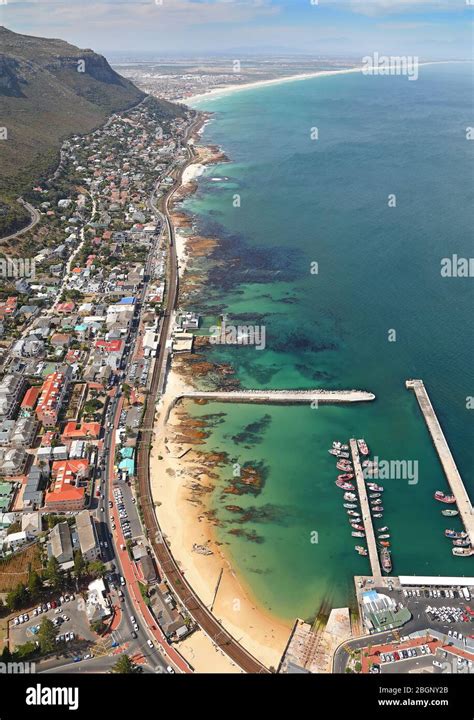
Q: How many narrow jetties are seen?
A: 3